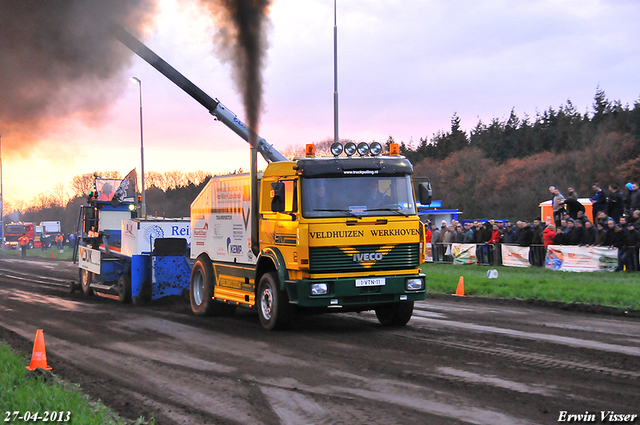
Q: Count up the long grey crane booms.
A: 1